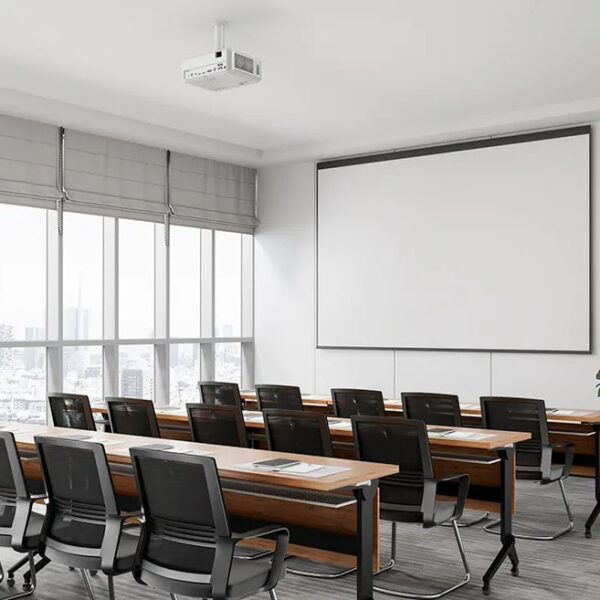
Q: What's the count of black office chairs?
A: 13